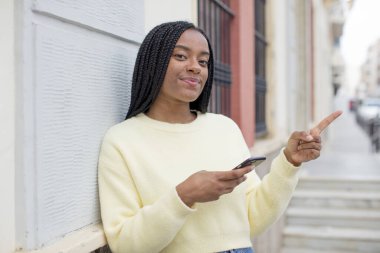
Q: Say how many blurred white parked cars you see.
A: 1